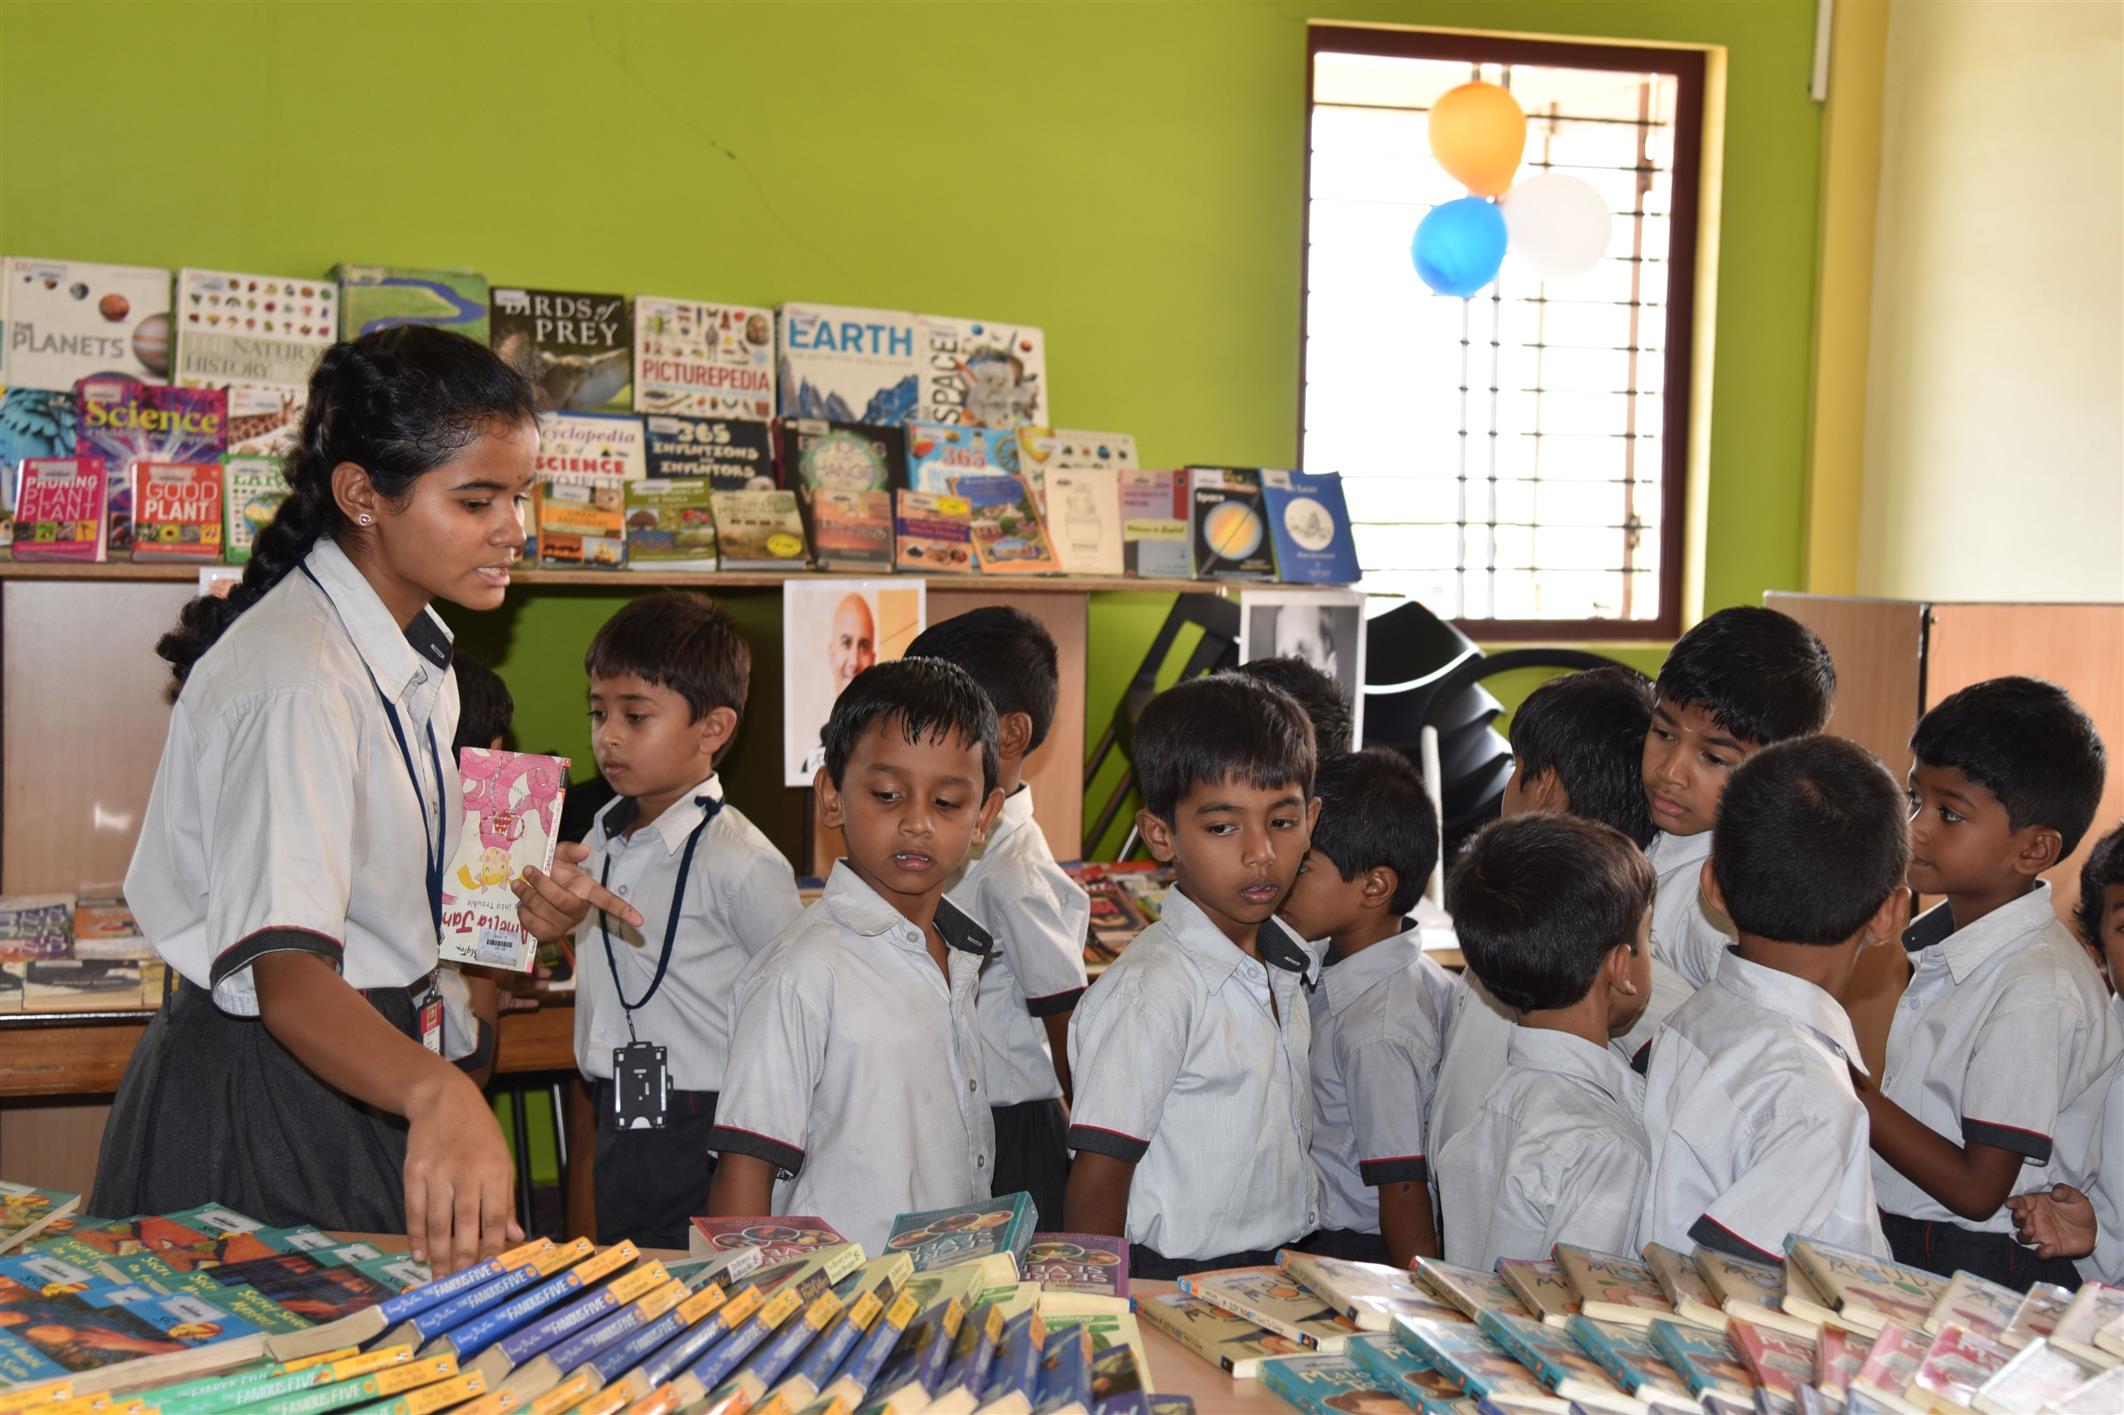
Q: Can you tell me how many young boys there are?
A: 13